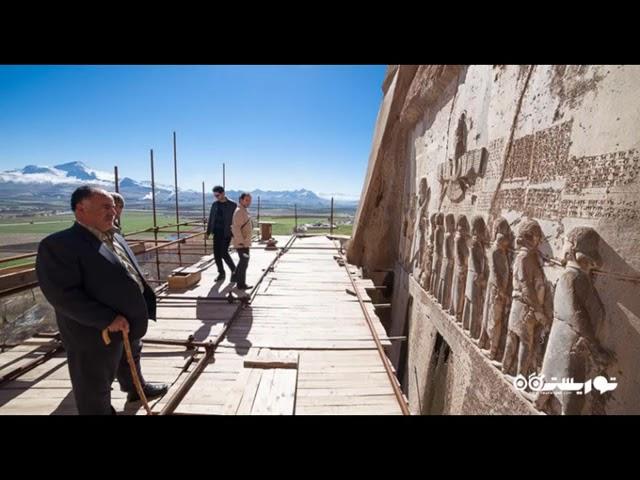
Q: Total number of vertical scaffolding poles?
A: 8